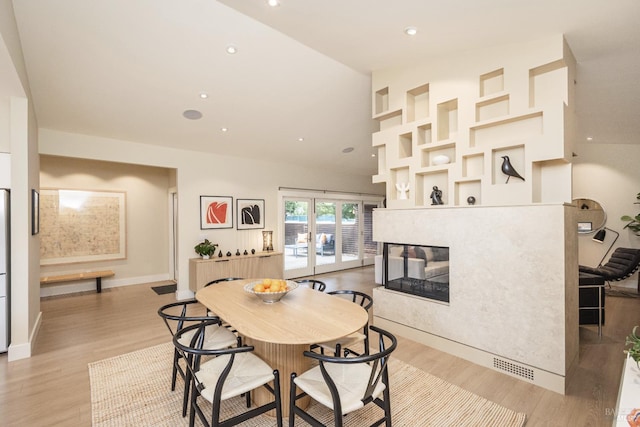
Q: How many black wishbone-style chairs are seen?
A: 6